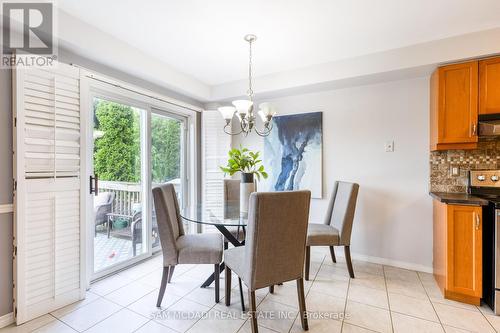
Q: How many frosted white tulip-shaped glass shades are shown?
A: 5